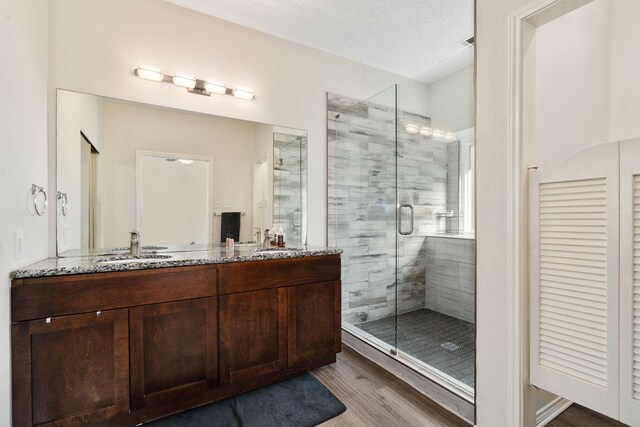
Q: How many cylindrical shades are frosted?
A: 4